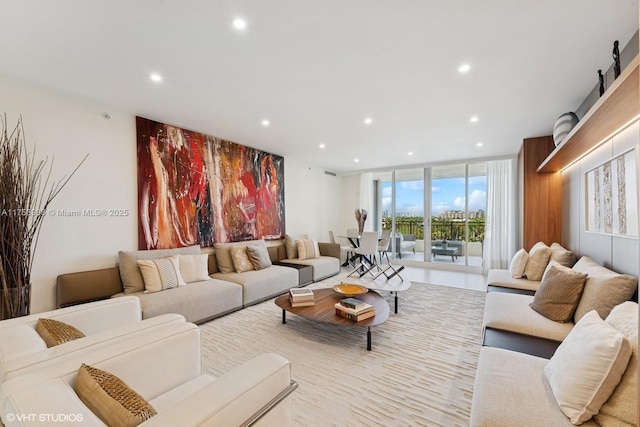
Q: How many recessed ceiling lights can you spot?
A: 10